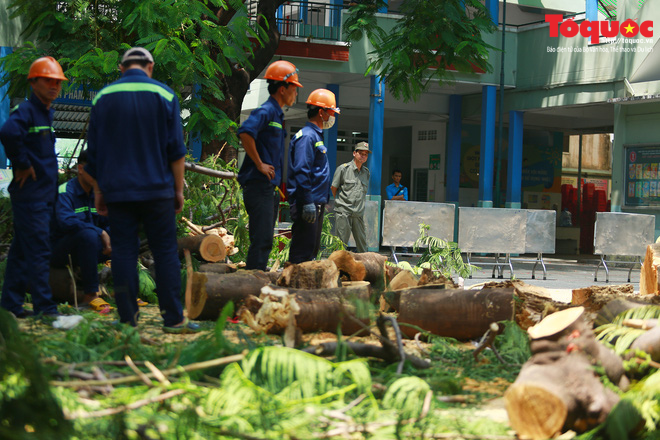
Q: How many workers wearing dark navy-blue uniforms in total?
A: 5